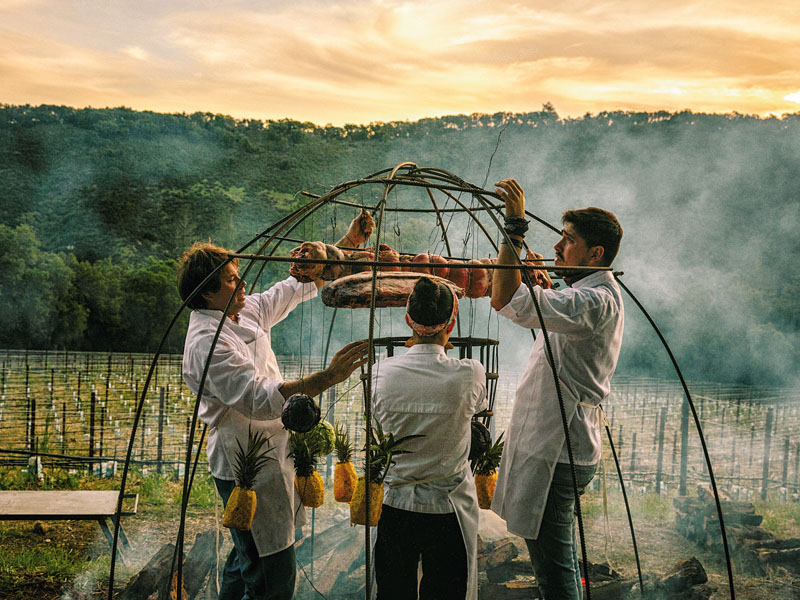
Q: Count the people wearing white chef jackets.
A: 3